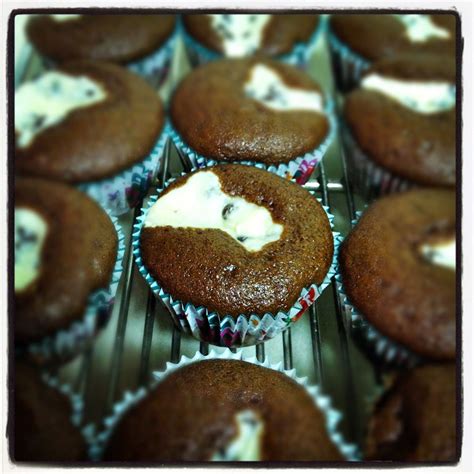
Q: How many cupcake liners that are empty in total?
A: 0